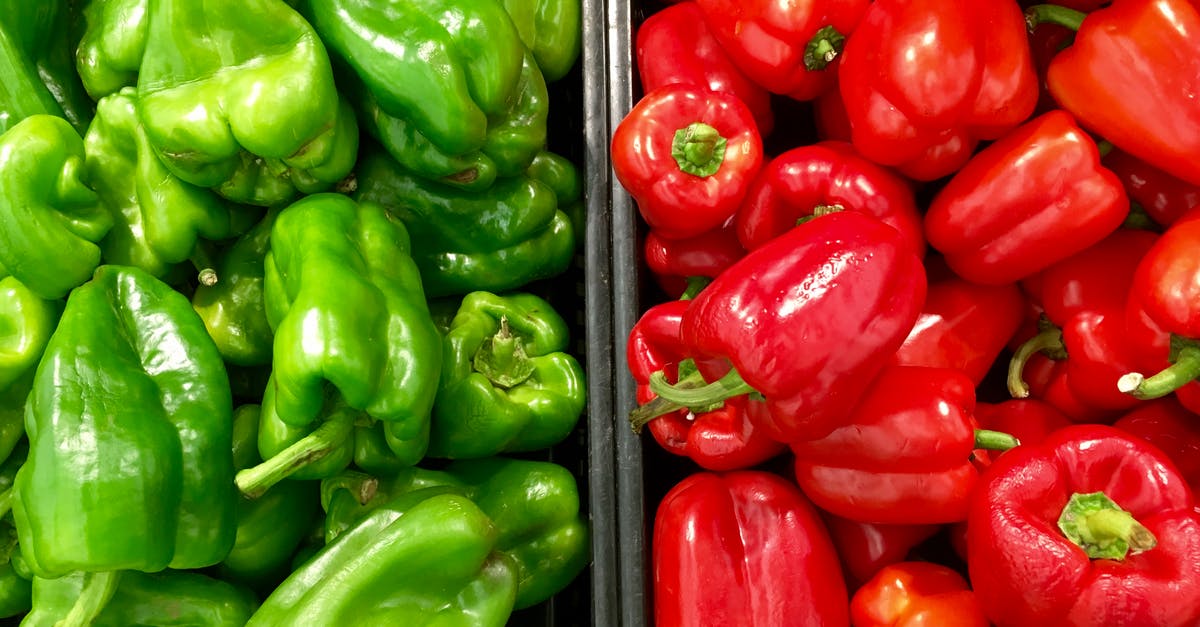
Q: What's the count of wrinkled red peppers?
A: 1